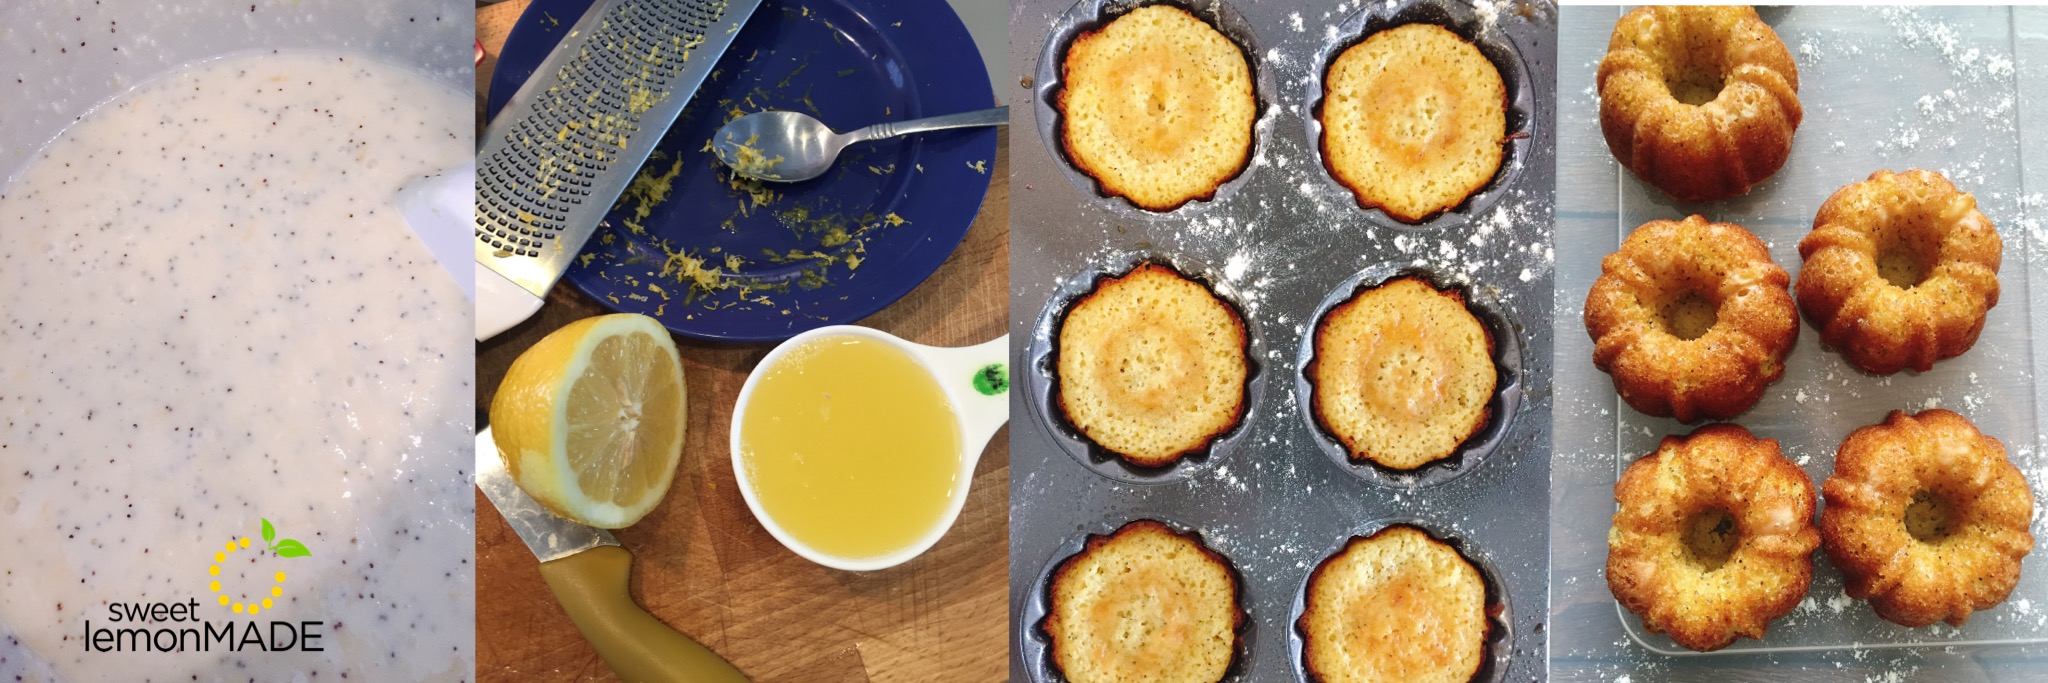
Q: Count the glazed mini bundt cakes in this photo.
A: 5